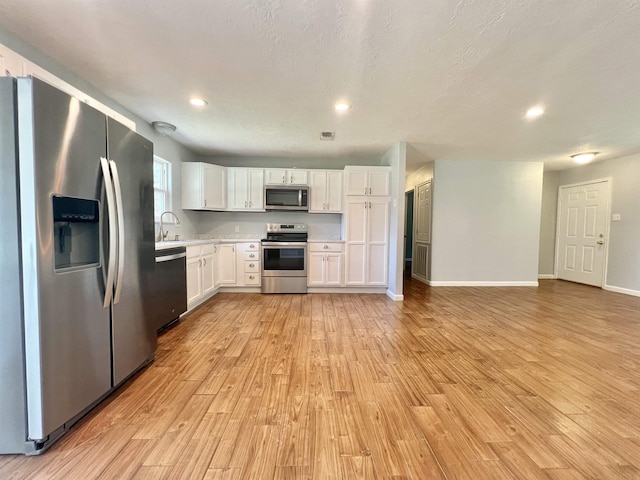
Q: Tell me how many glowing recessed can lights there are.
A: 3